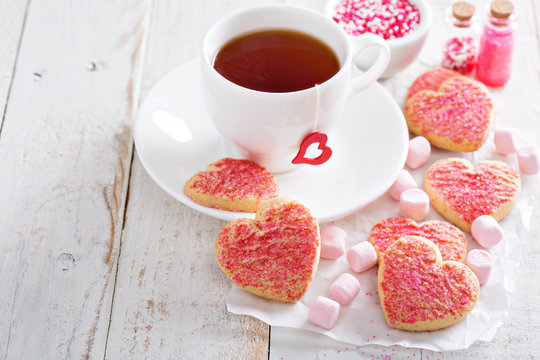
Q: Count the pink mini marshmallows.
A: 11